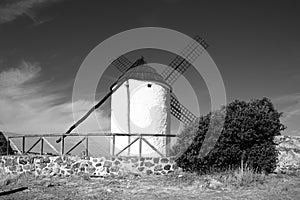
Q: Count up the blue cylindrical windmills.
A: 0